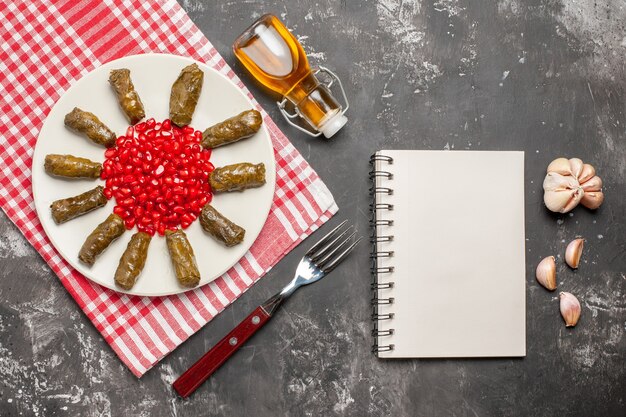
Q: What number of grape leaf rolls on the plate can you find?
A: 11